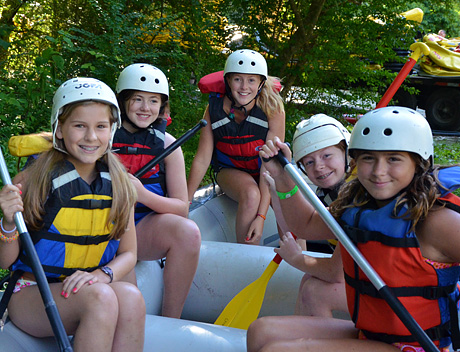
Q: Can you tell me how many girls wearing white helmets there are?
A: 5